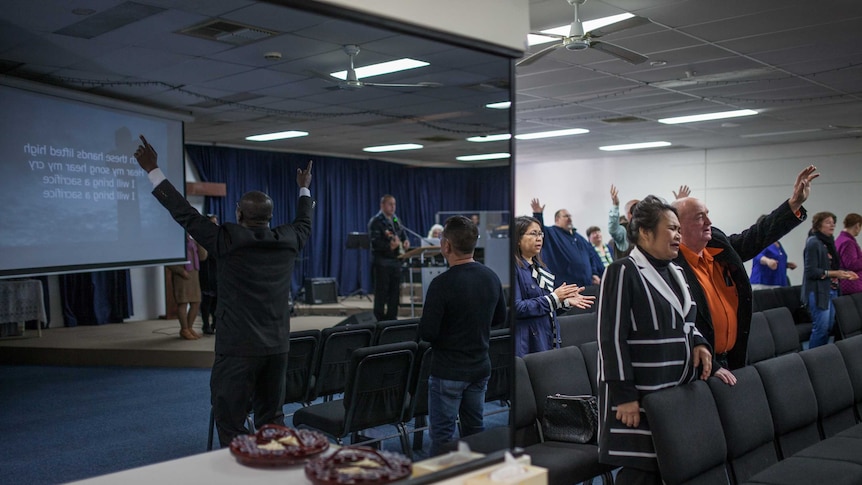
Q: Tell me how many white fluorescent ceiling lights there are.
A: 10